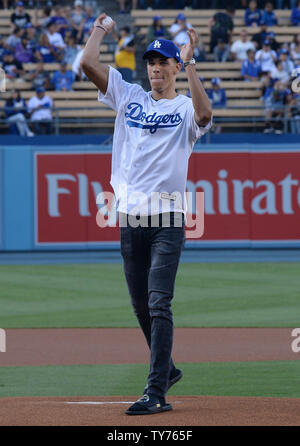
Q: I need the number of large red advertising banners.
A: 1